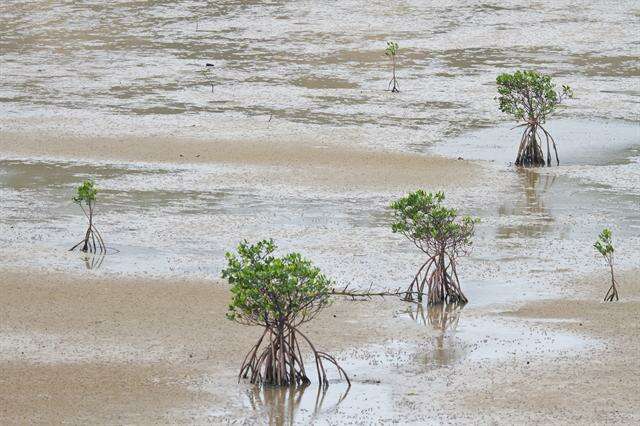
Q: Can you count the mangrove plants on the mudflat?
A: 6